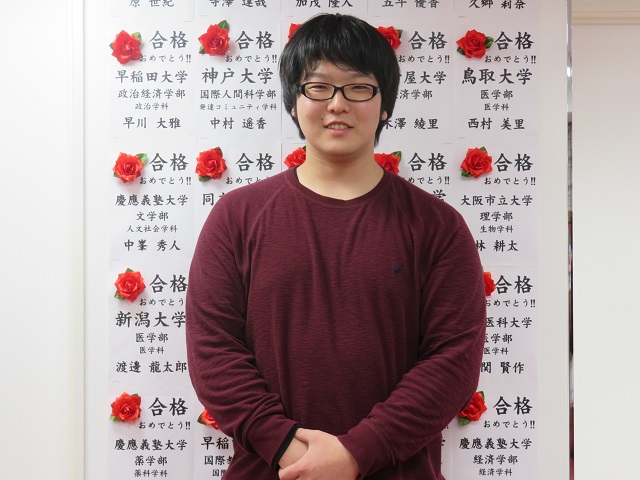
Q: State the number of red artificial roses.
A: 15